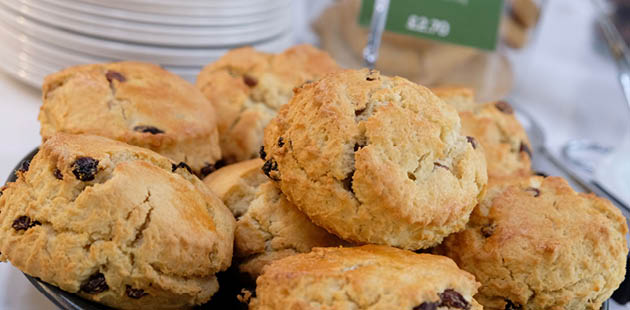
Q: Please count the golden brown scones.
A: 8